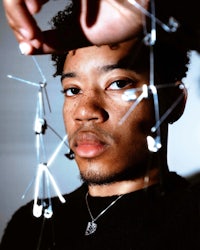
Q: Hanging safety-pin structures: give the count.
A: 2